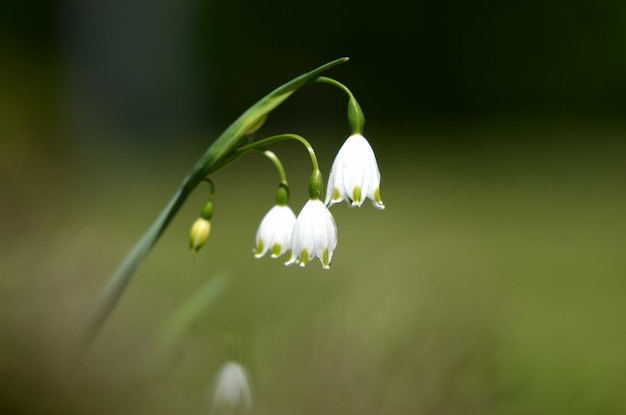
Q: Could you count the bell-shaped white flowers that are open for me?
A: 3